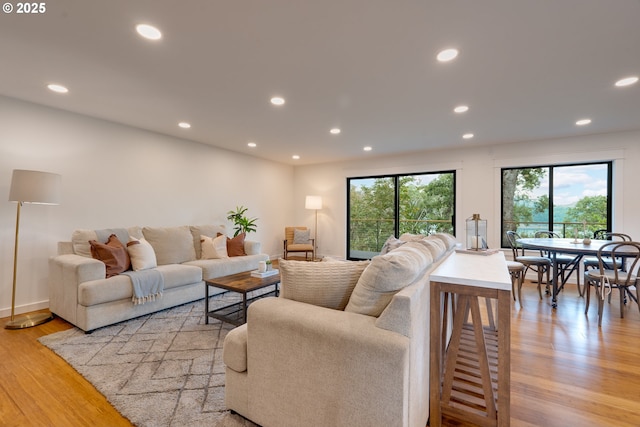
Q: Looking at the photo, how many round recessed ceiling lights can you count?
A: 13